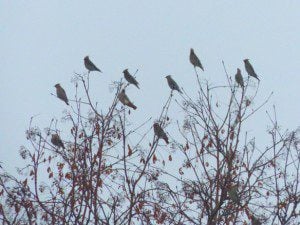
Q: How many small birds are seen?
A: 10